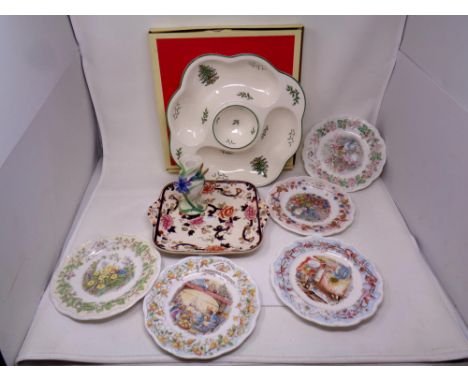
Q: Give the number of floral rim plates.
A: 5